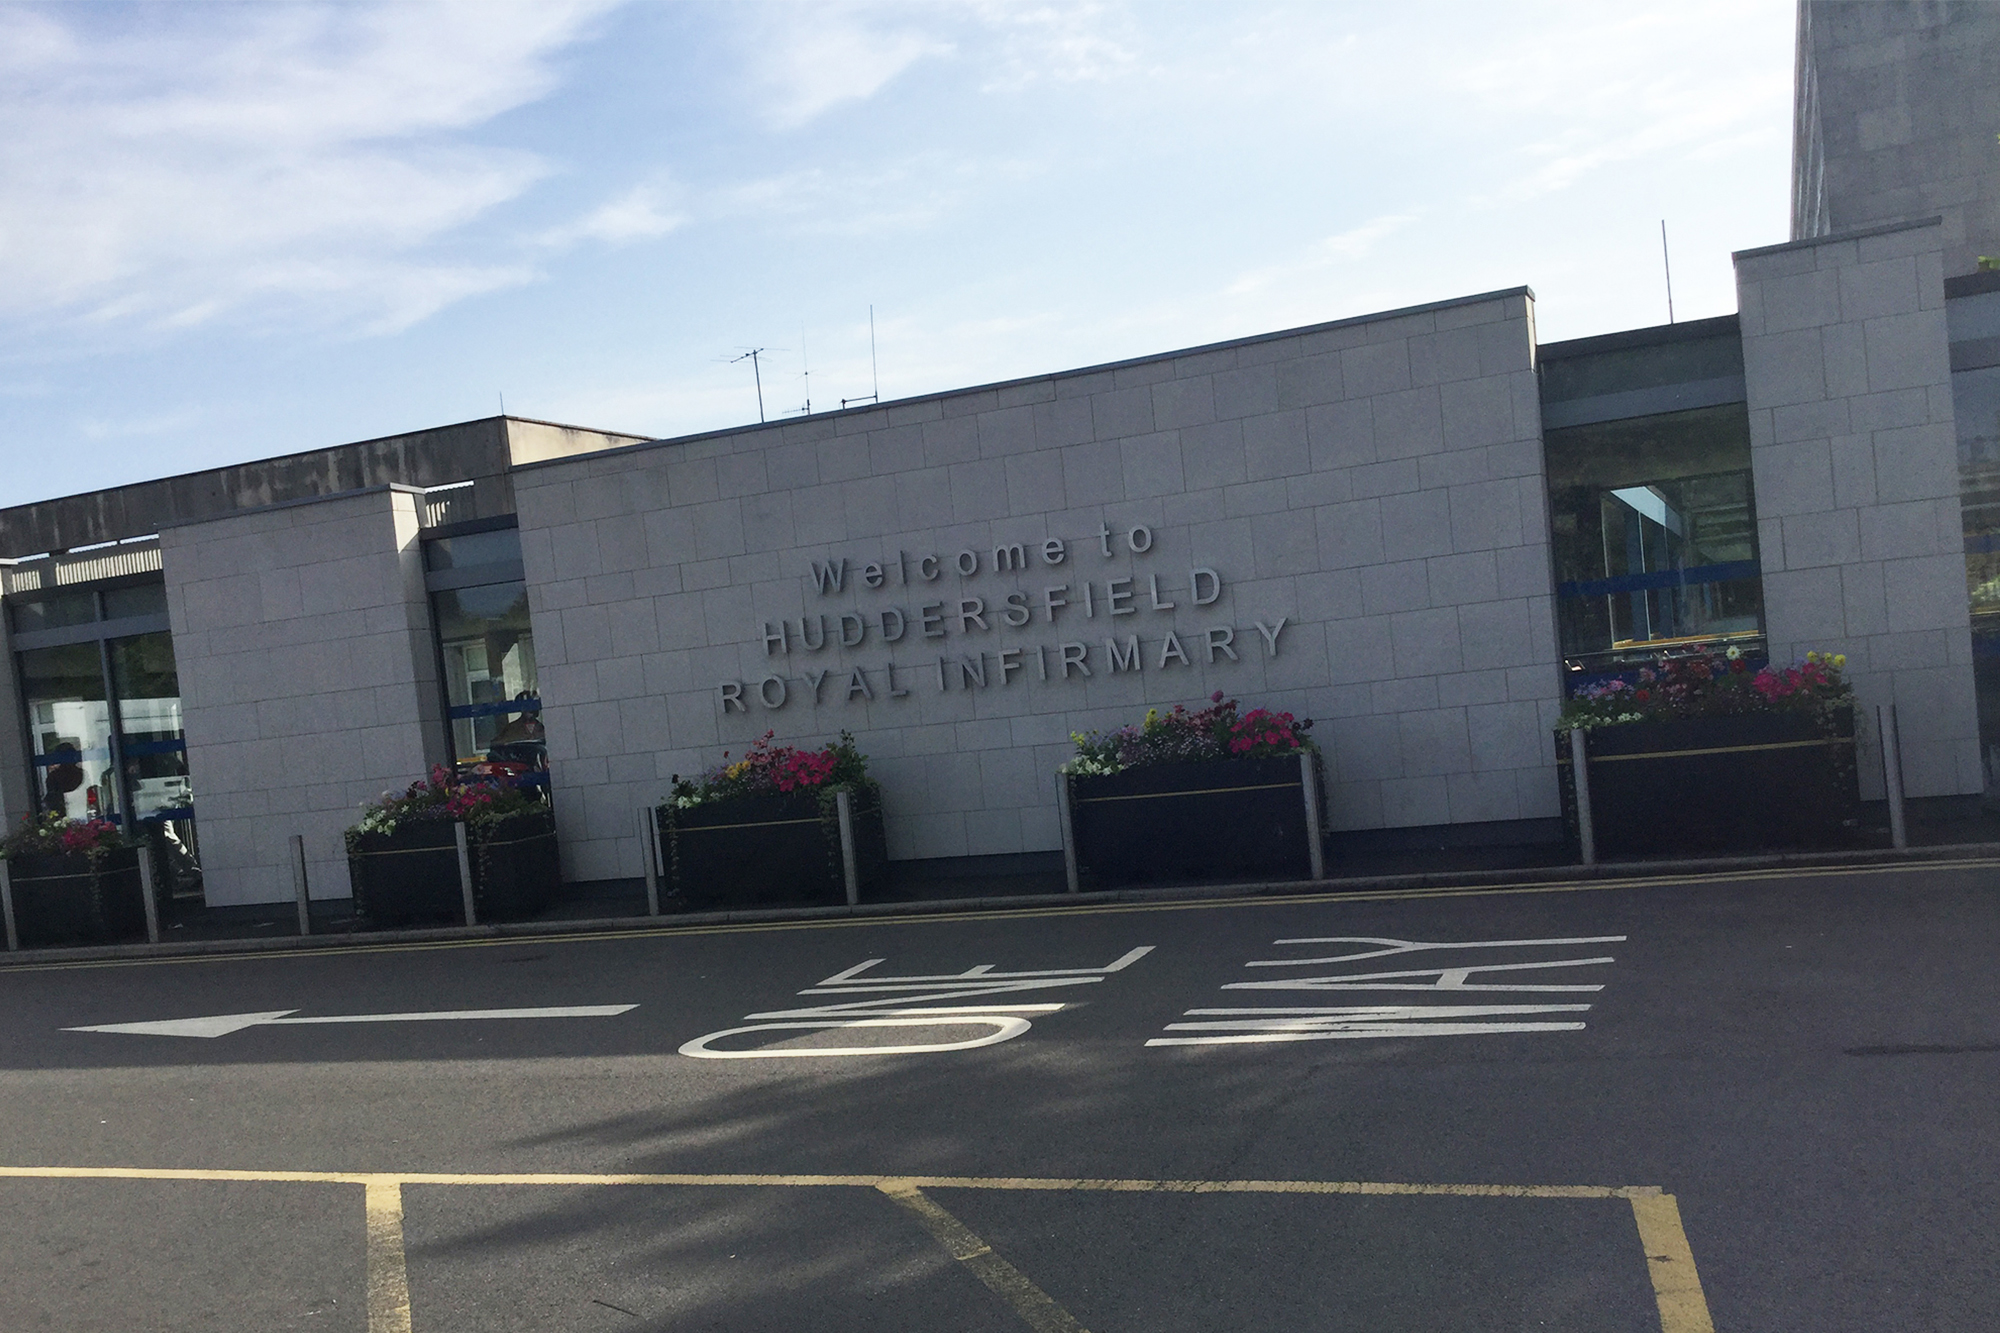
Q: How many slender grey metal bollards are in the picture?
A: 10